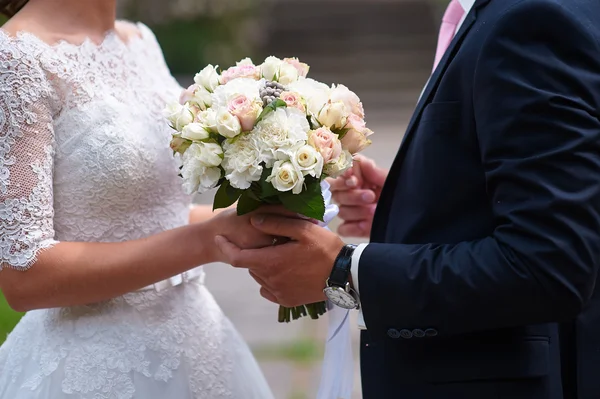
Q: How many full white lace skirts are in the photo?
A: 1